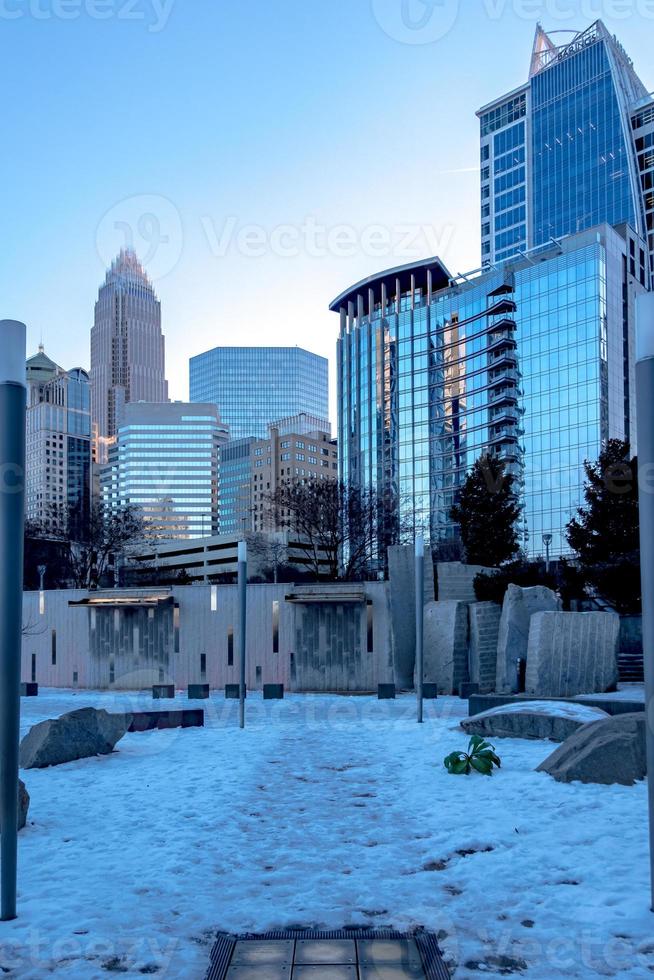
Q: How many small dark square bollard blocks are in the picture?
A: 8